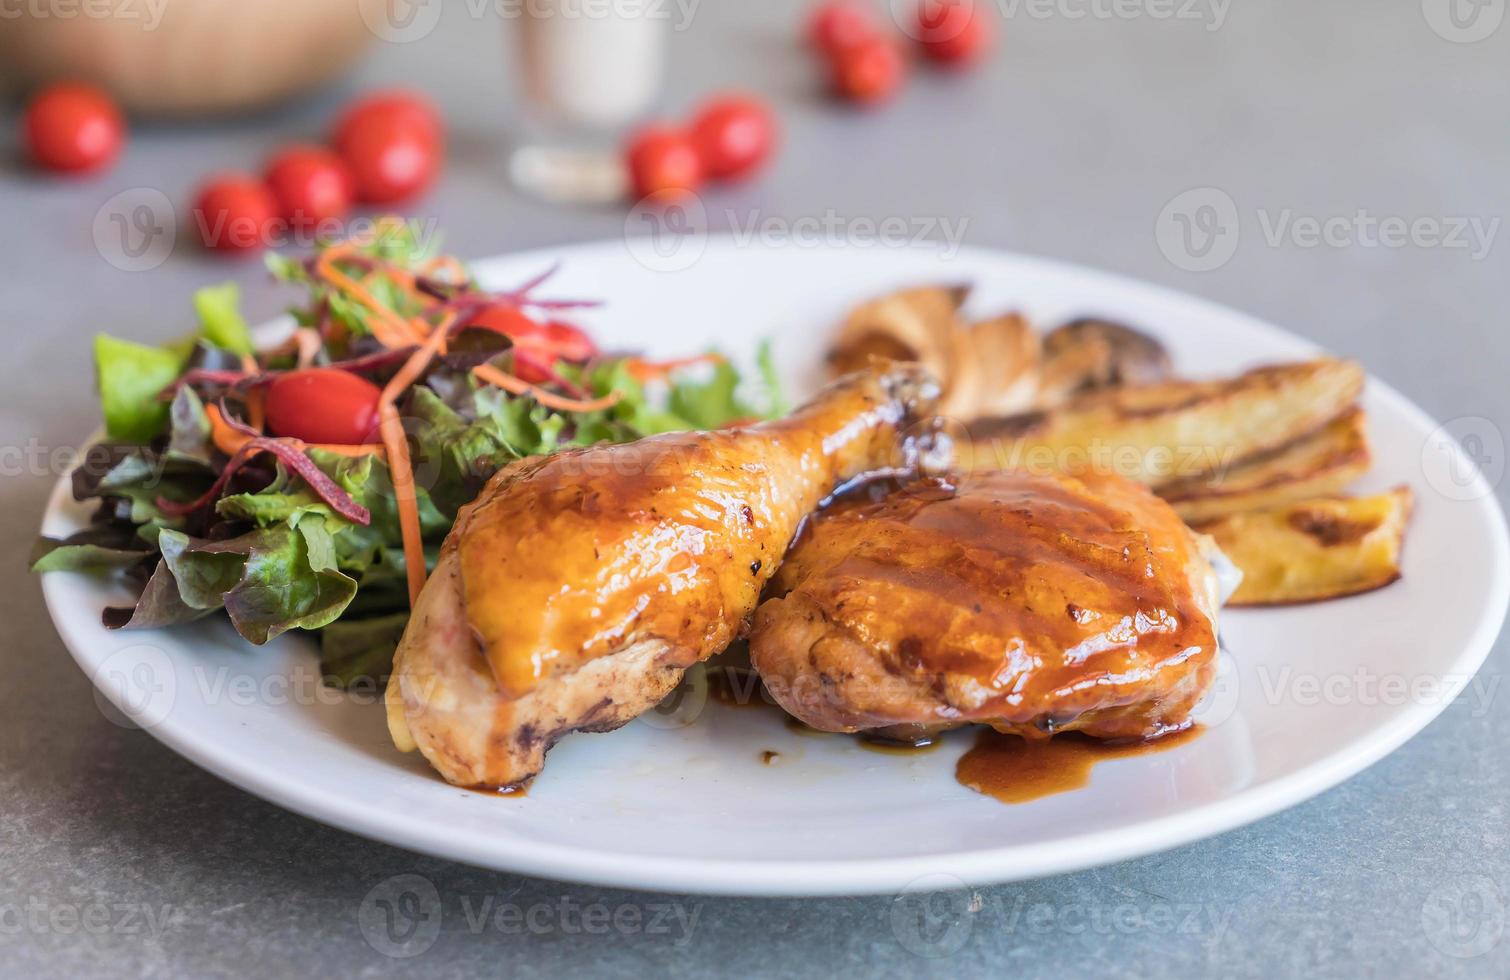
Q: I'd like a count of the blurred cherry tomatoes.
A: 9